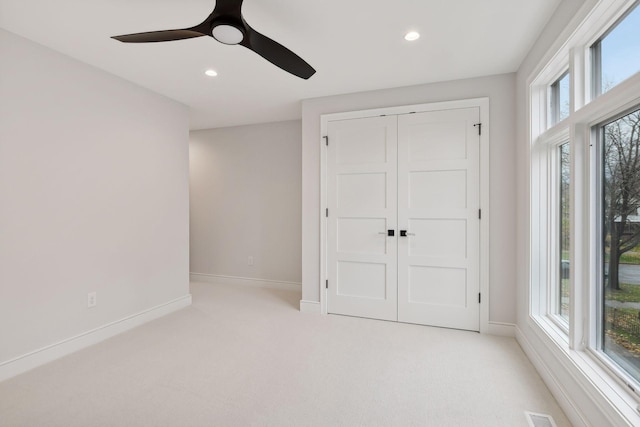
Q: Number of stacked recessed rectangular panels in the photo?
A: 8